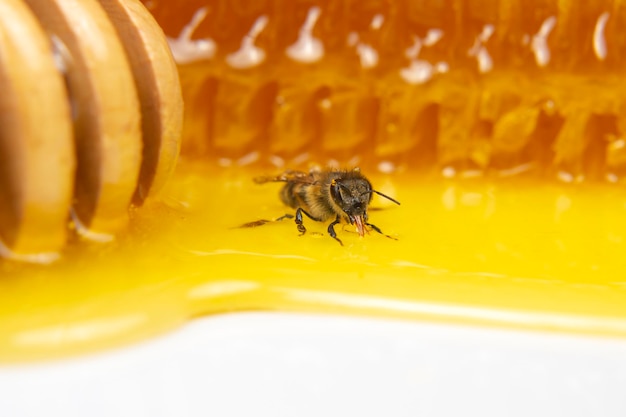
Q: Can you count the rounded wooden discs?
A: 3